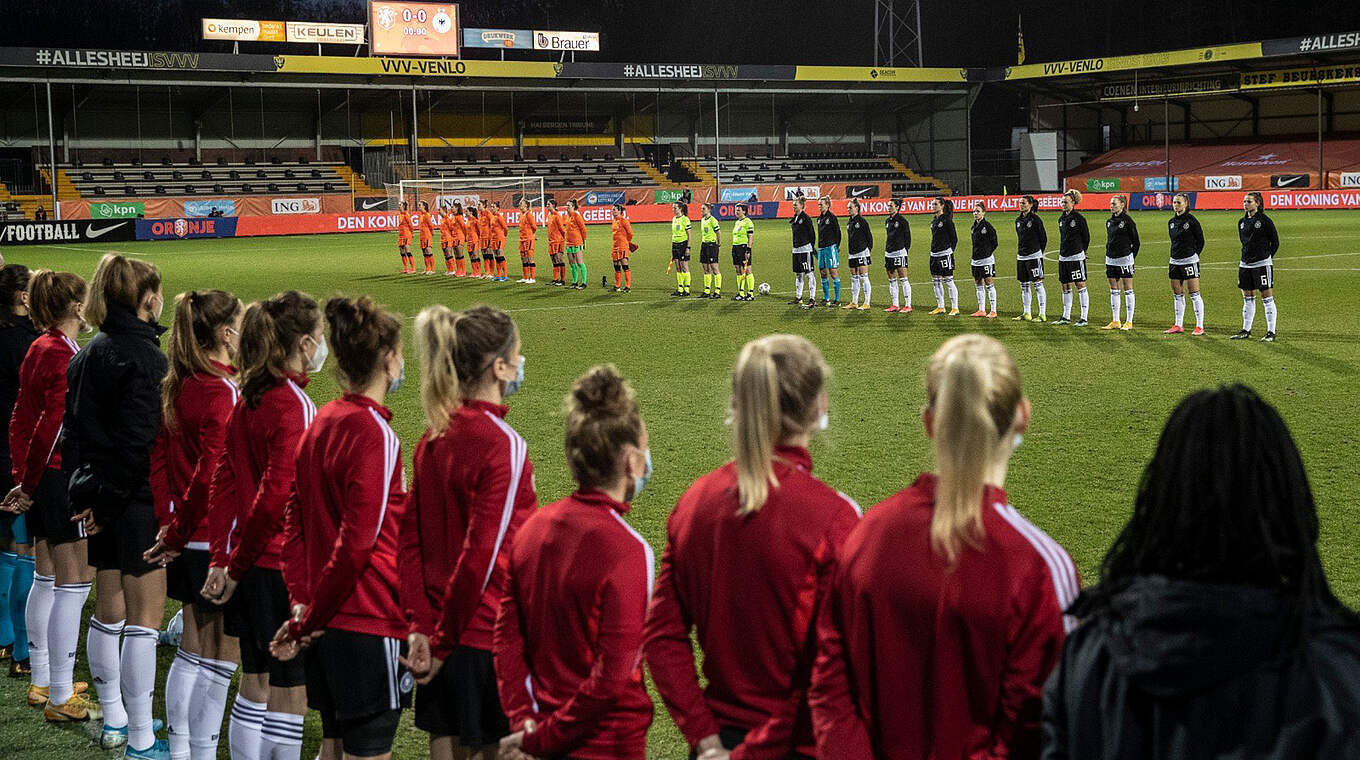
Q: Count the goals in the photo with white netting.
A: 1